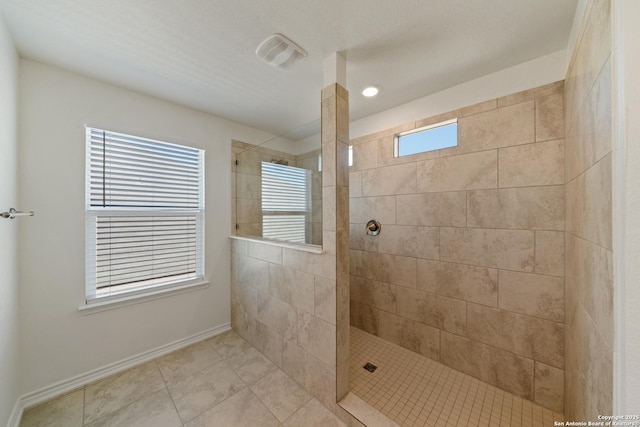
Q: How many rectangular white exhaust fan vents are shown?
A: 1